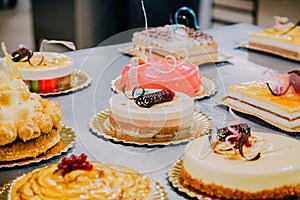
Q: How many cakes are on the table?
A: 9